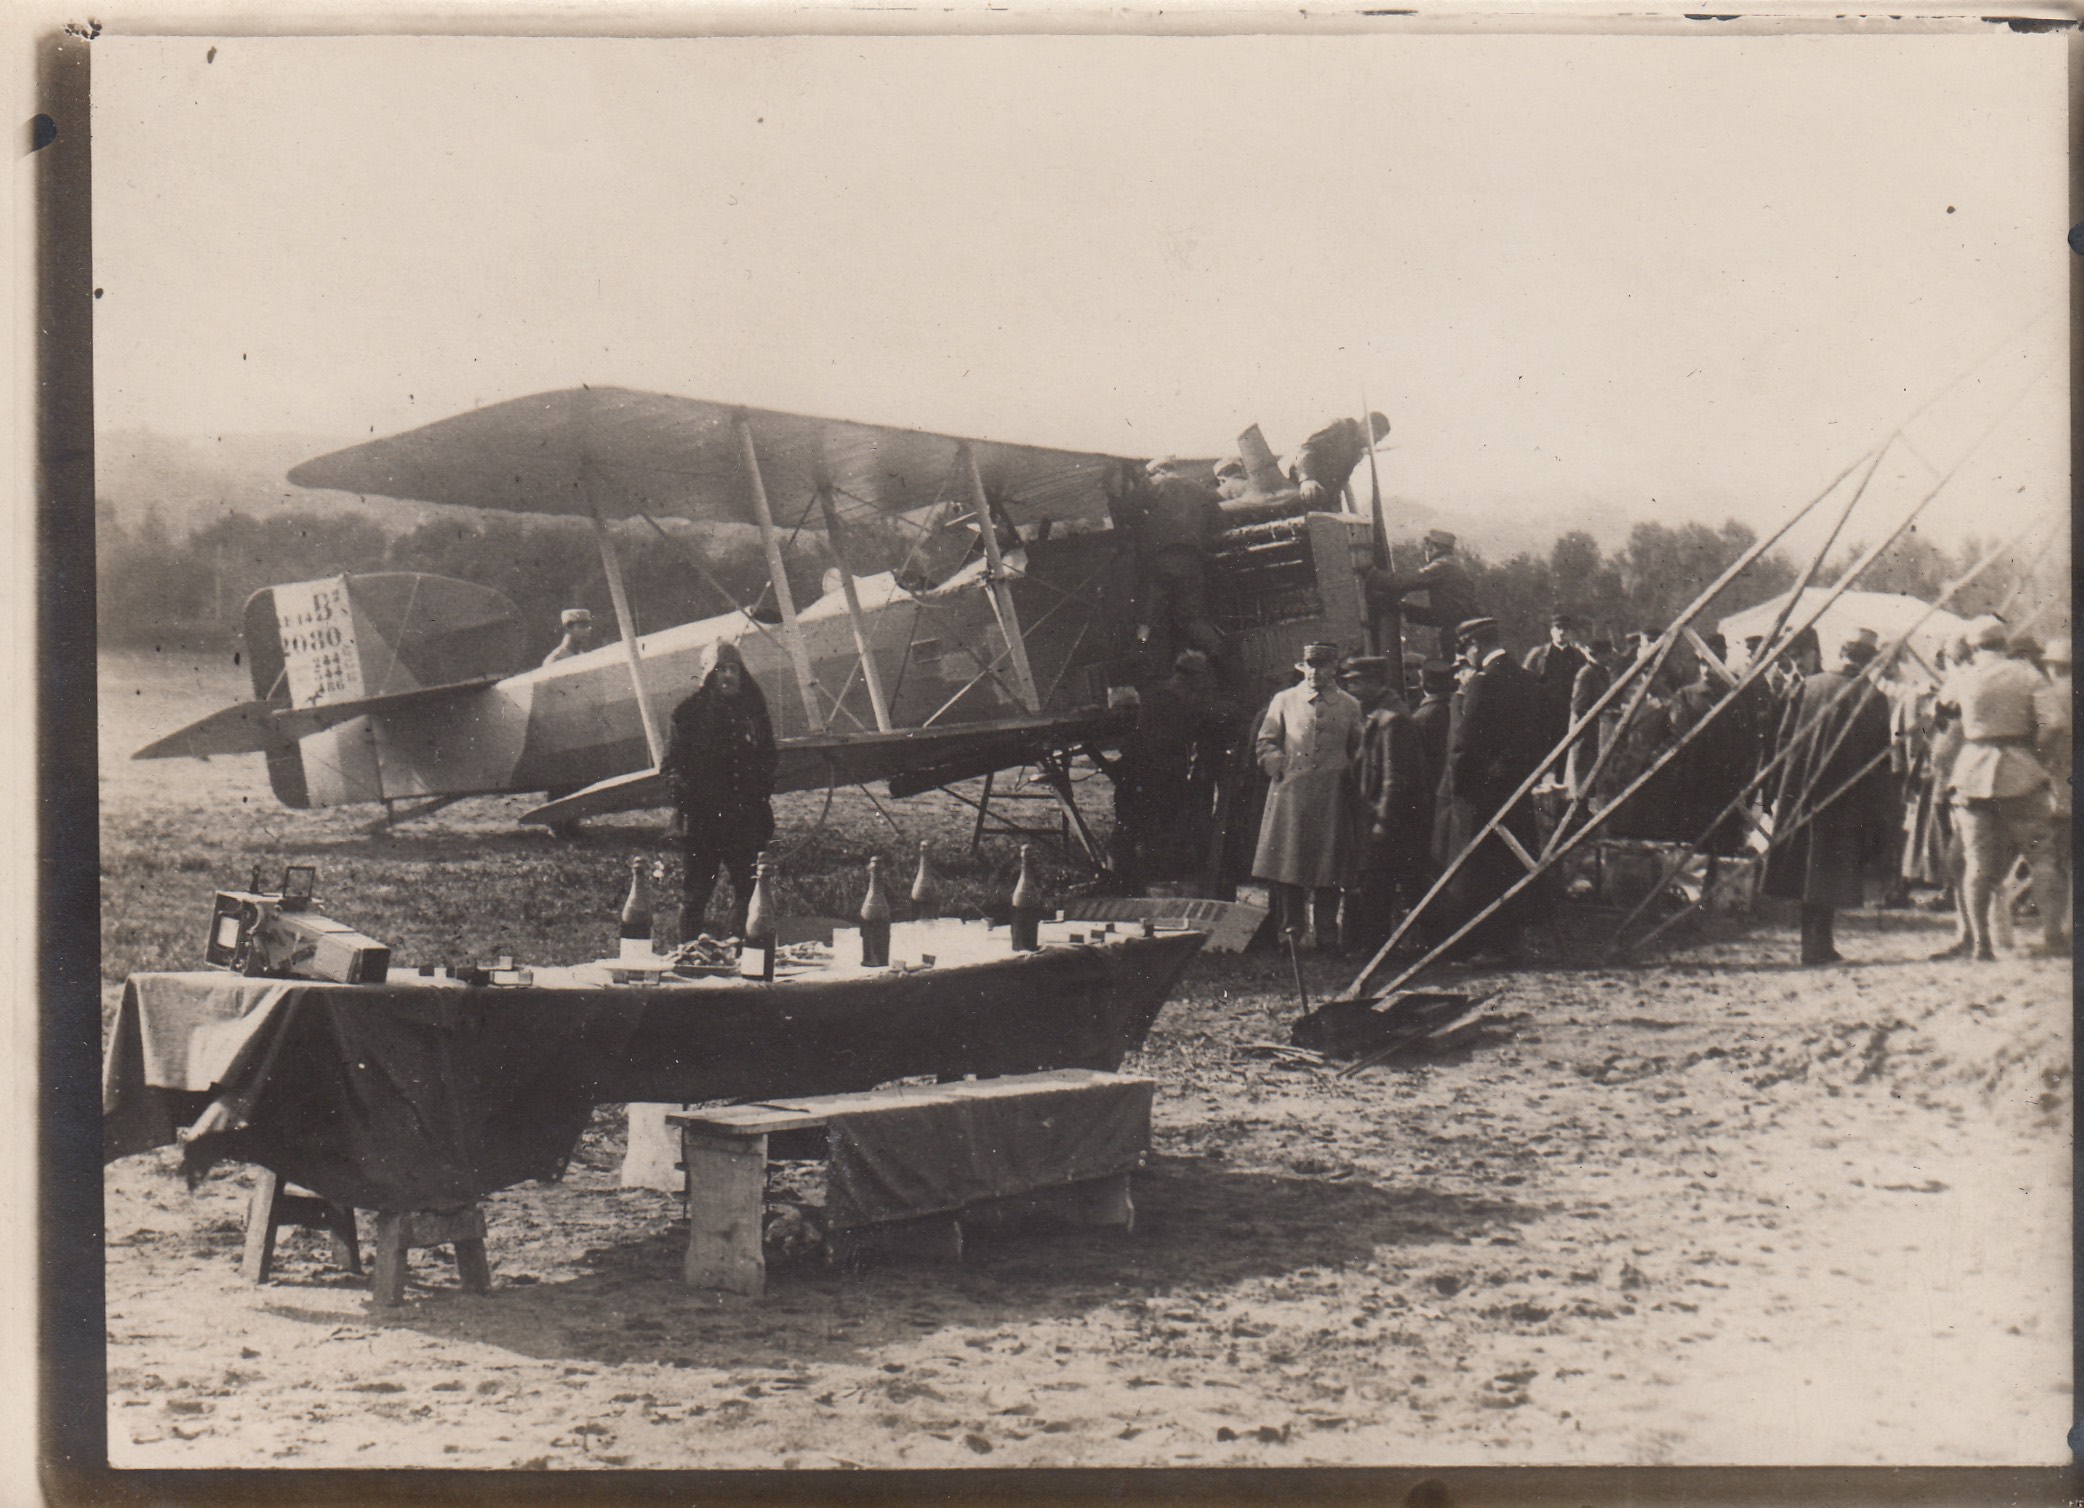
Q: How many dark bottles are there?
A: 5